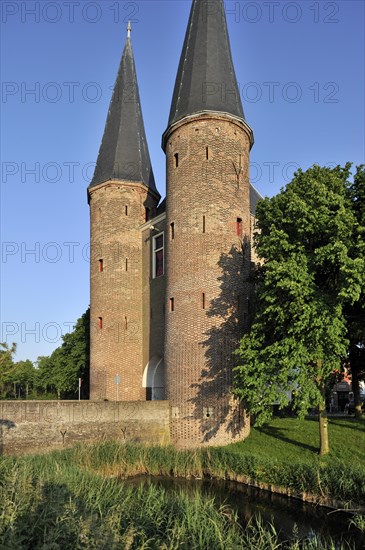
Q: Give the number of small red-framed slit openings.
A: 3